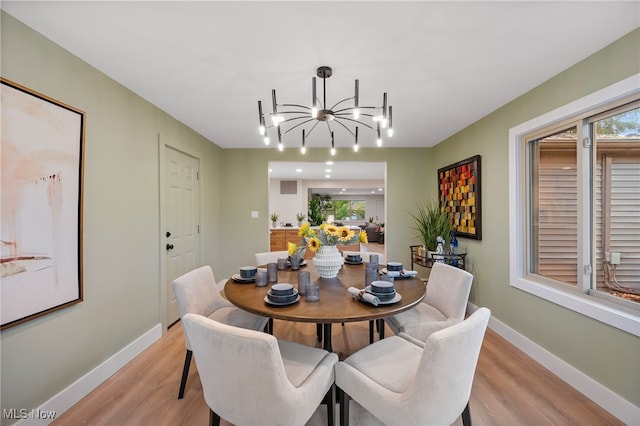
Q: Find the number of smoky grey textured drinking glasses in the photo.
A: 9